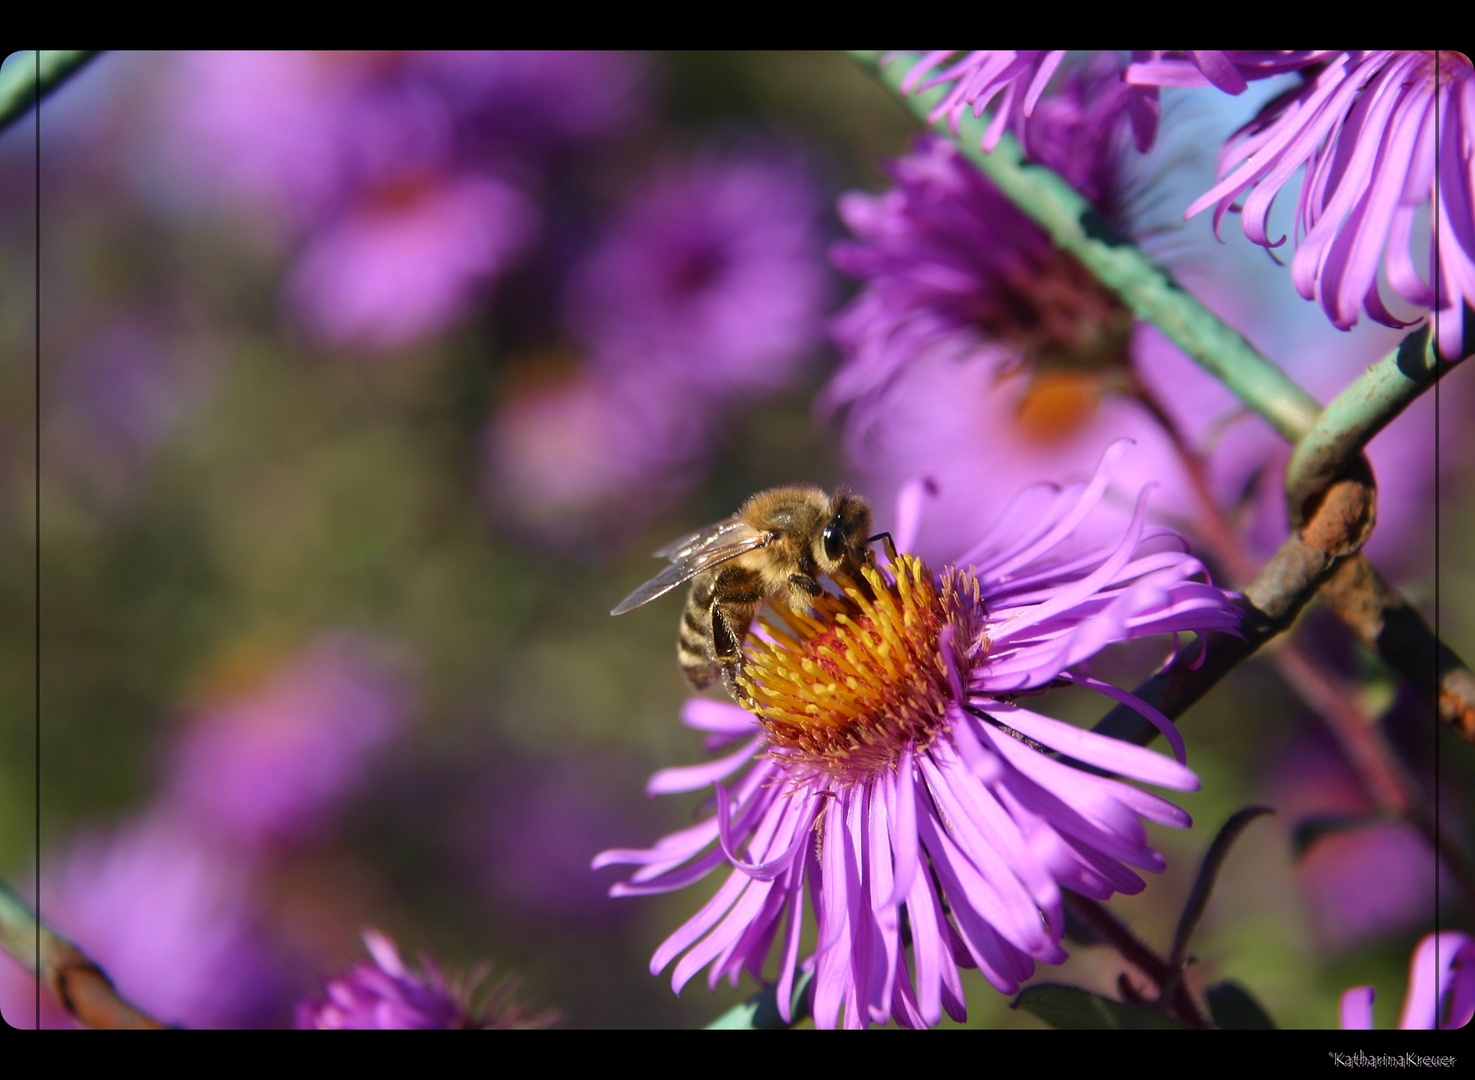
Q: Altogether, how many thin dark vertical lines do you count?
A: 2